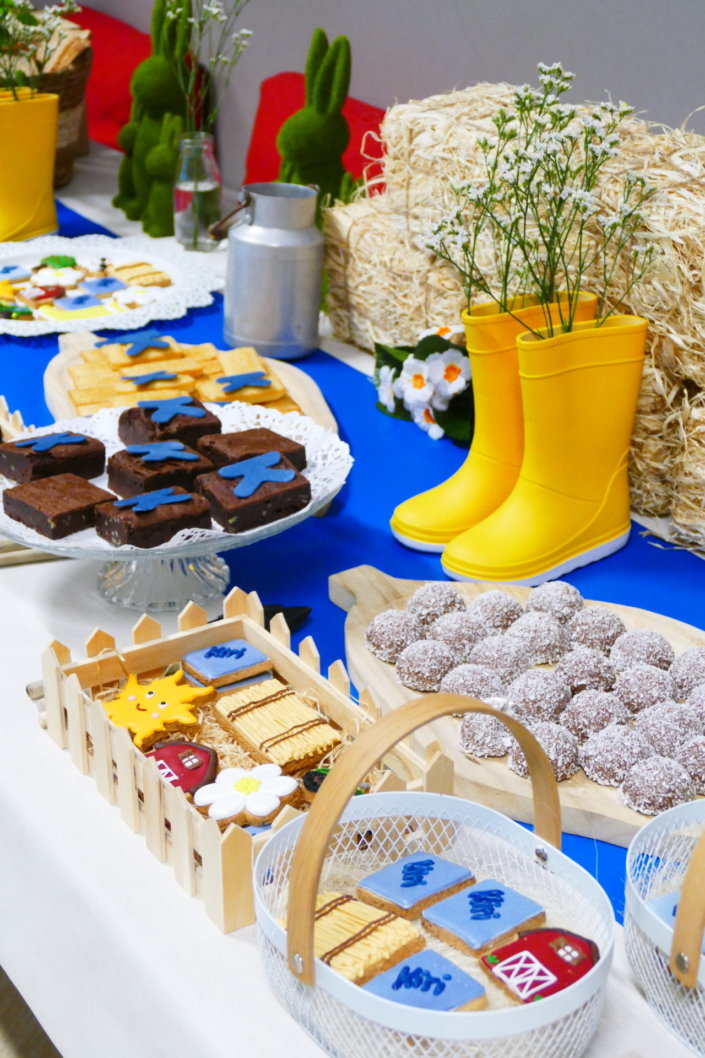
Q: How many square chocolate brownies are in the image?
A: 7